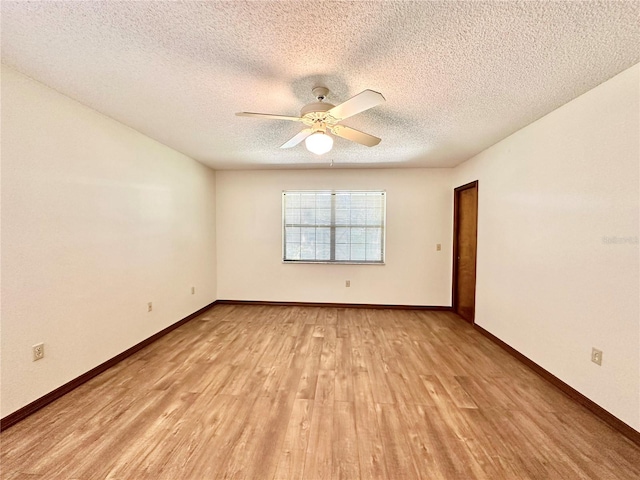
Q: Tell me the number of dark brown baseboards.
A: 3